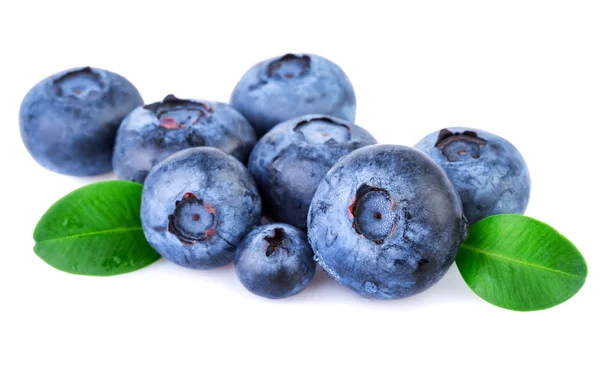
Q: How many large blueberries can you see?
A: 7